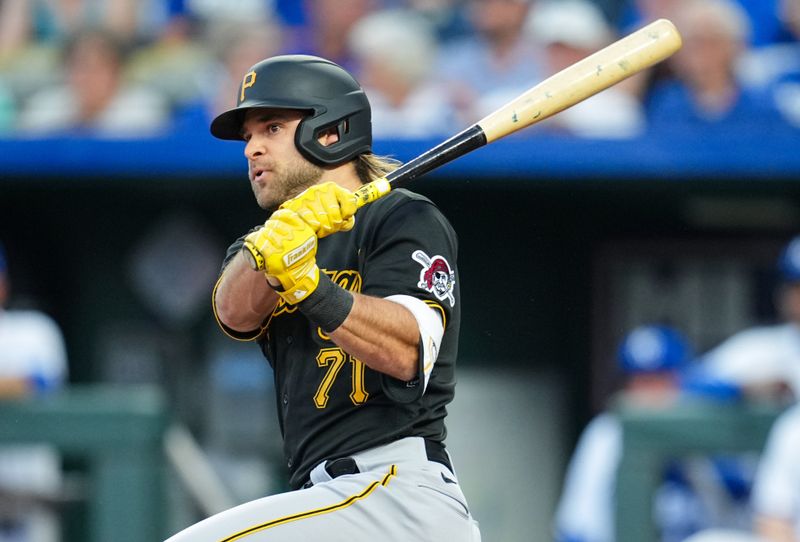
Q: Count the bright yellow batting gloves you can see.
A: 2